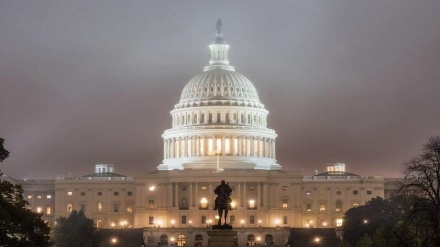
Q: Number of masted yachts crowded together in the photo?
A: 0